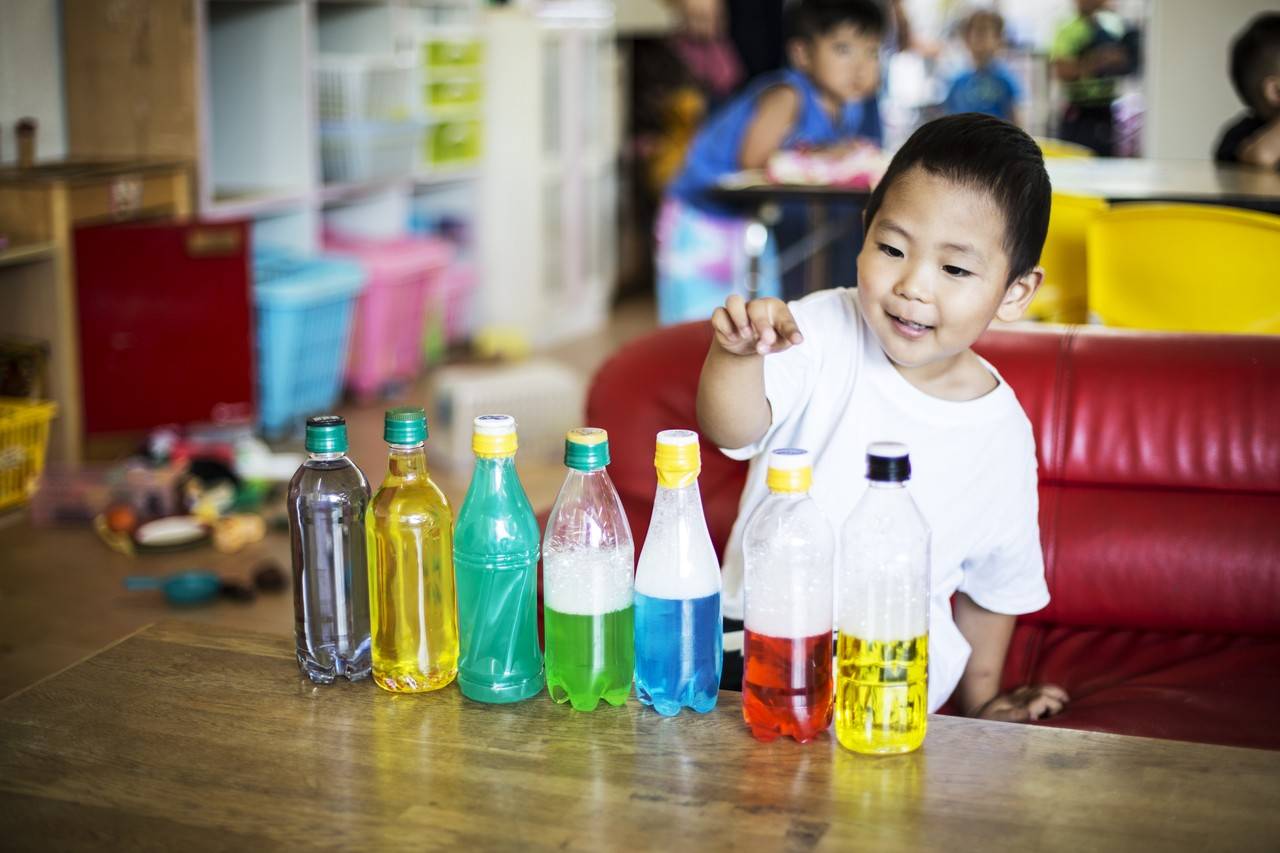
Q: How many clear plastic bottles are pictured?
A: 7